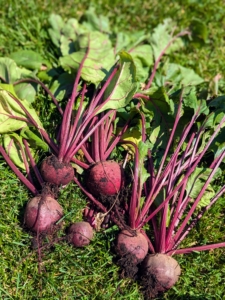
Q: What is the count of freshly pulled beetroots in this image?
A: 6